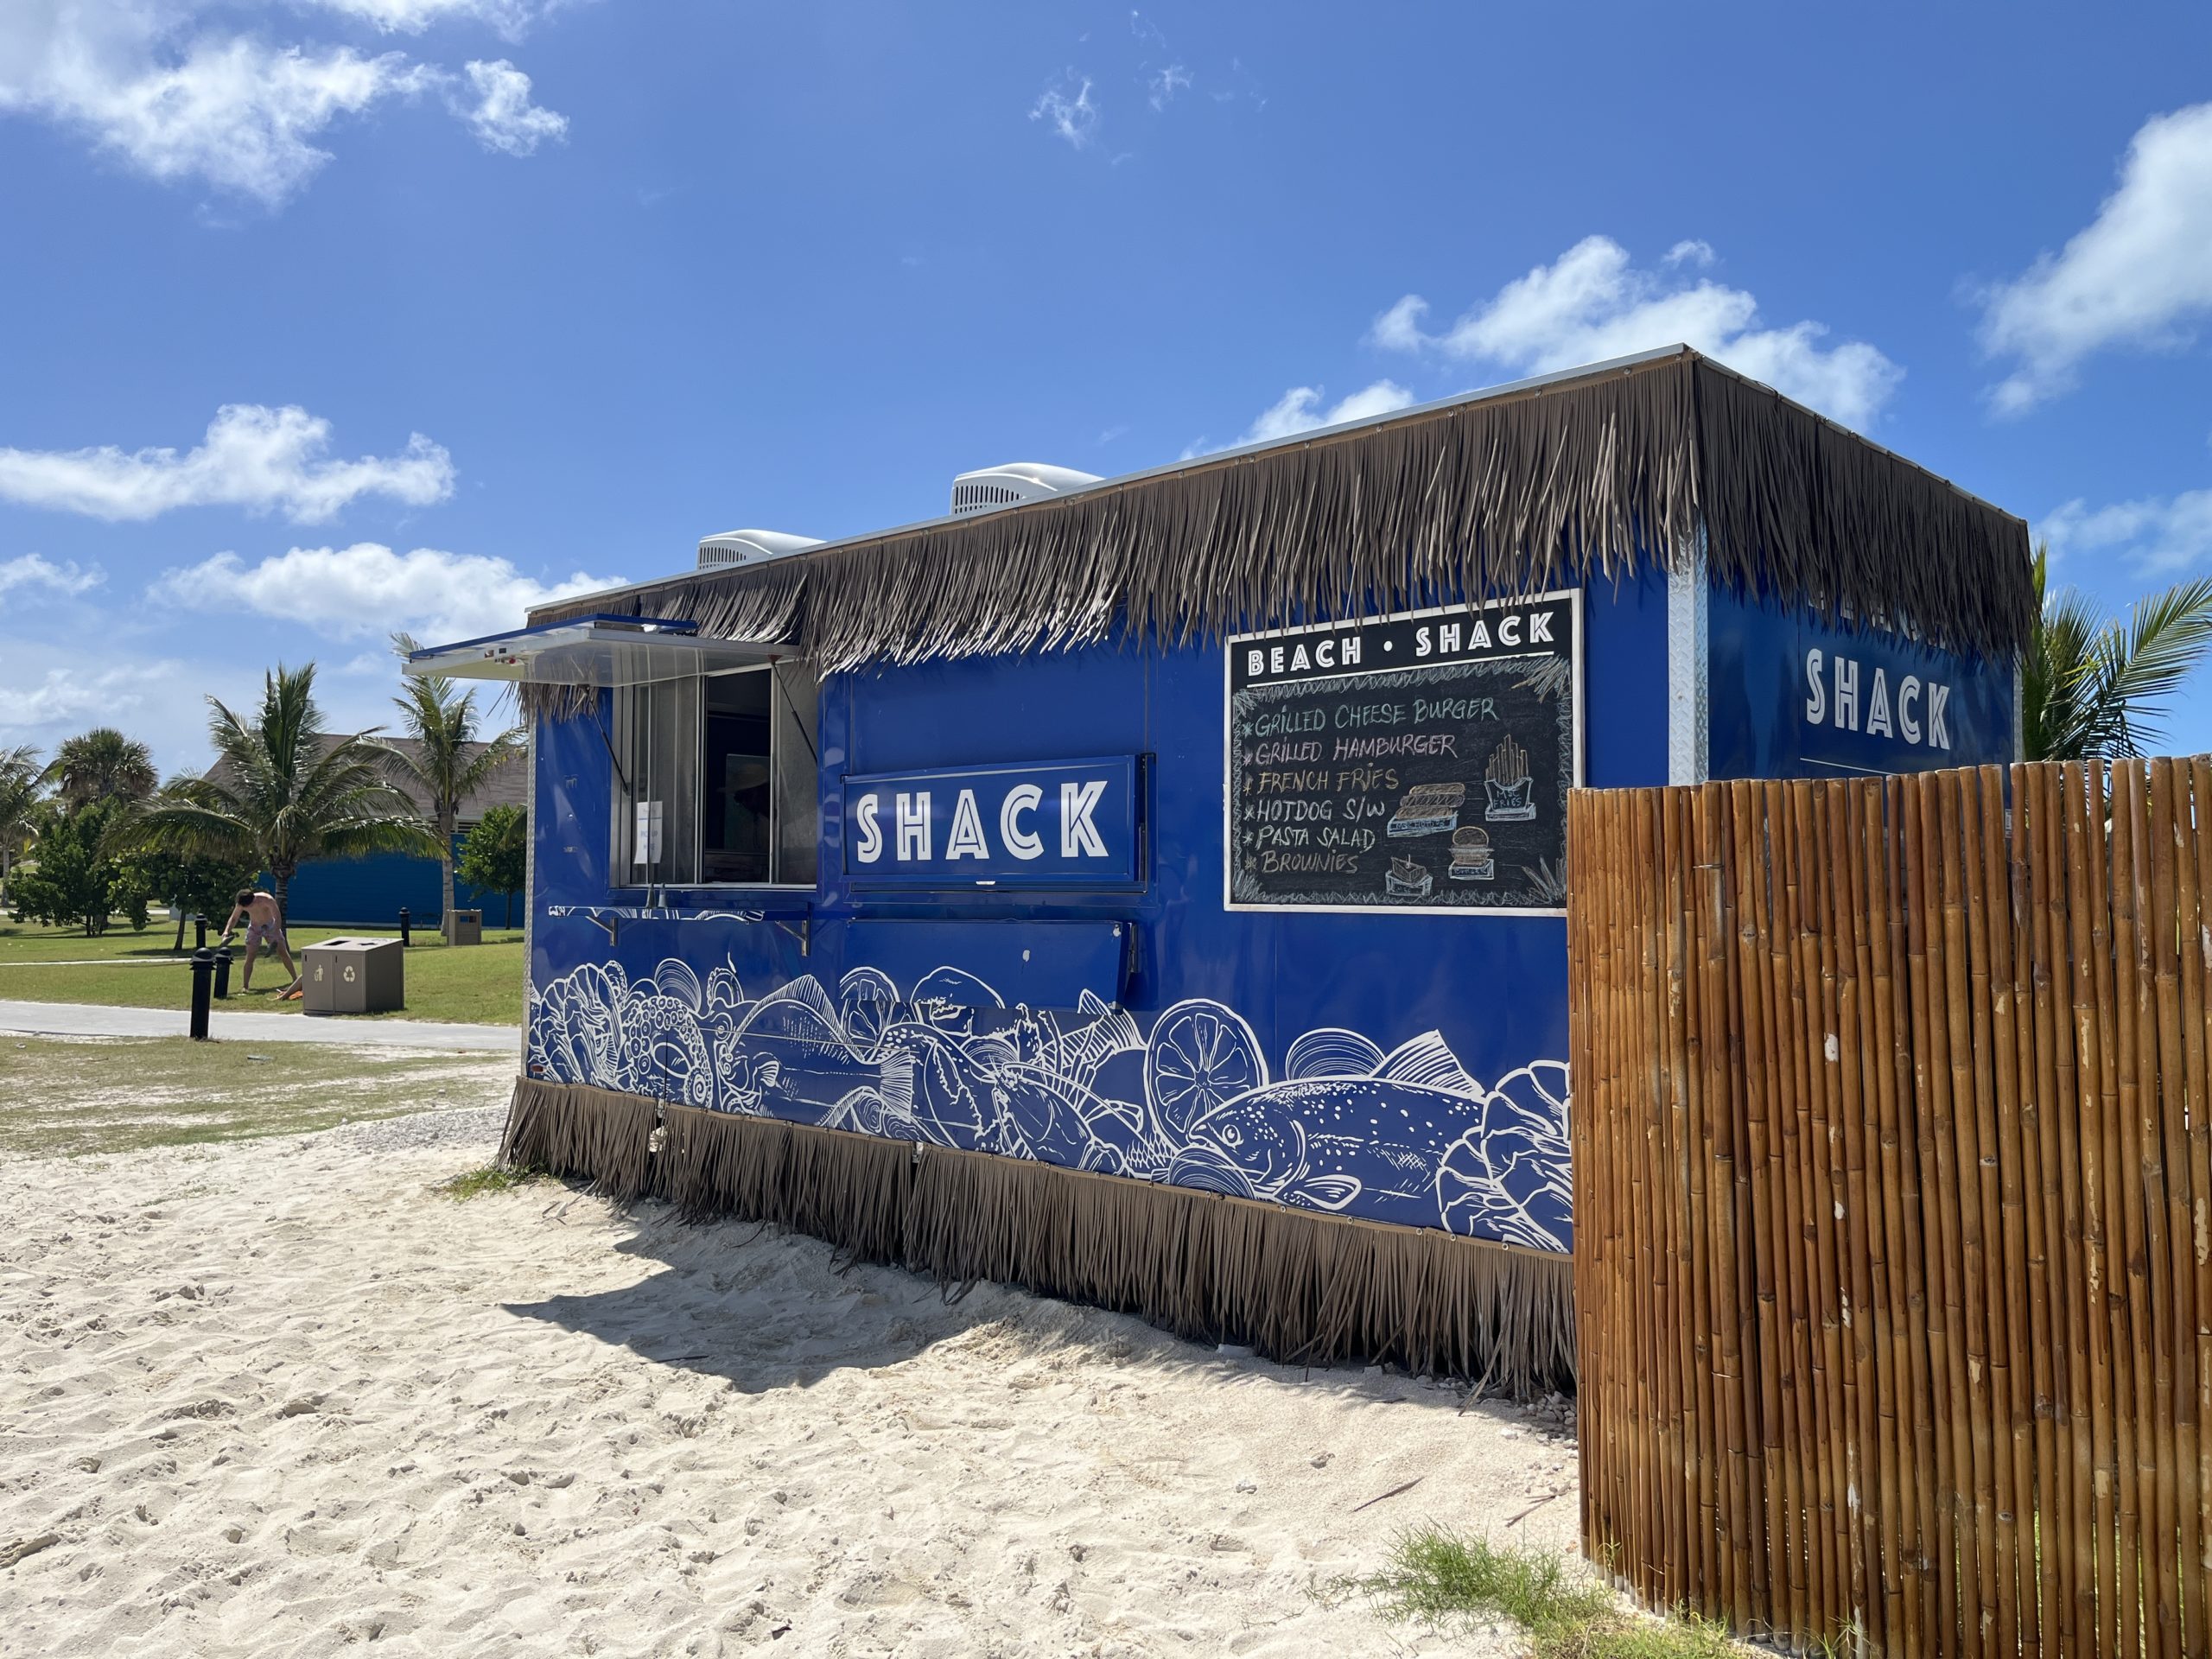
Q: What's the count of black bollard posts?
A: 4